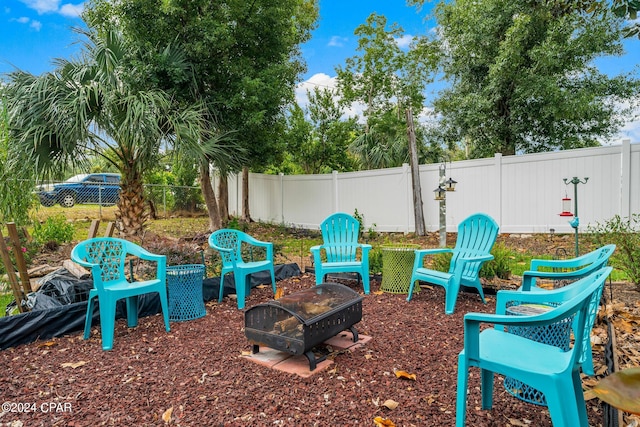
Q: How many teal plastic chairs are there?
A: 6